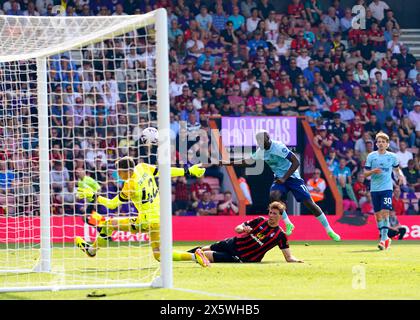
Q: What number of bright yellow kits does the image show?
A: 1